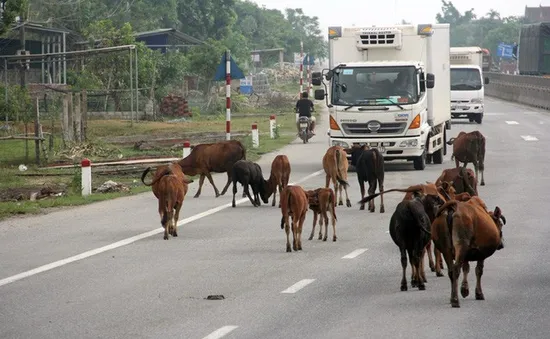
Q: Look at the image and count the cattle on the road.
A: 13